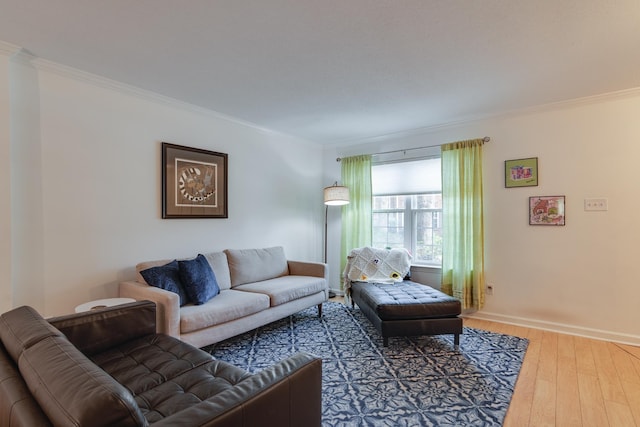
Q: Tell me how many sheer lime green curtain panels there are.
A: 2